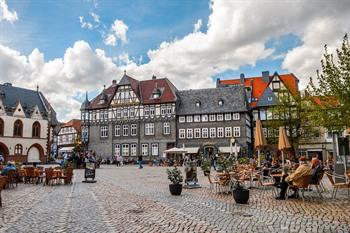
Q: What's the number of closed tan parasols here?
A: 2